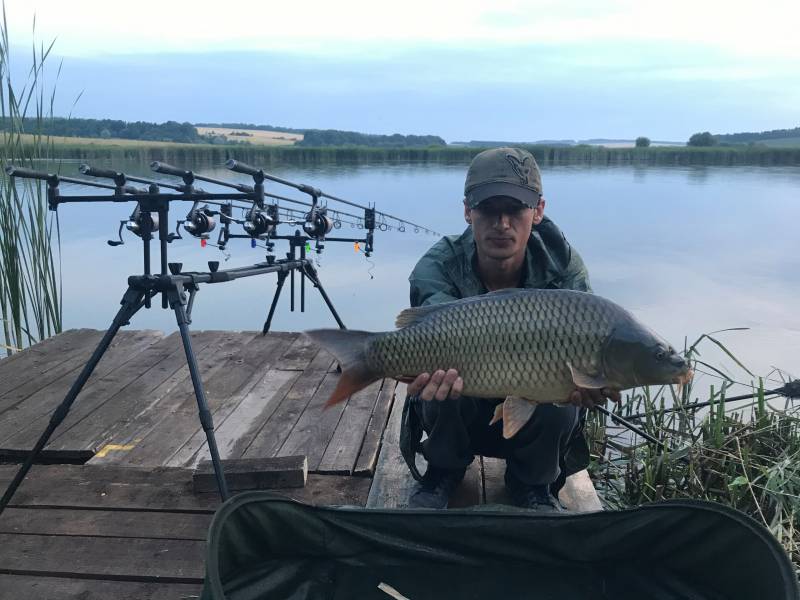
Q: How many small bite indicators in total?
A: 4